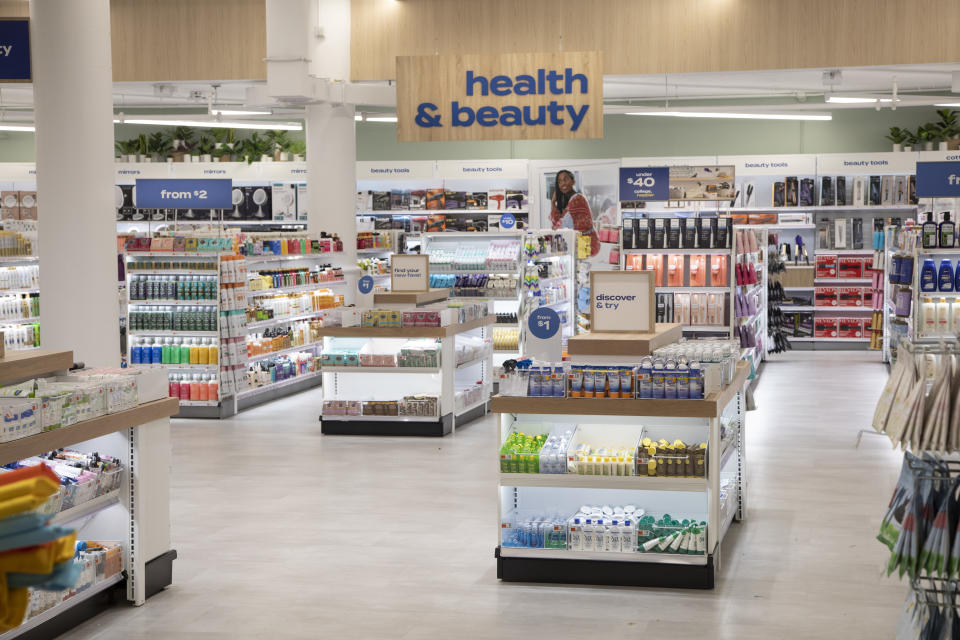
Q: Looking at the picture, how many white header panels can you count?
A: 10